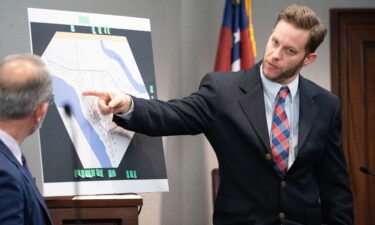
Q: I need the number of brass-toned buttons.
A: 3